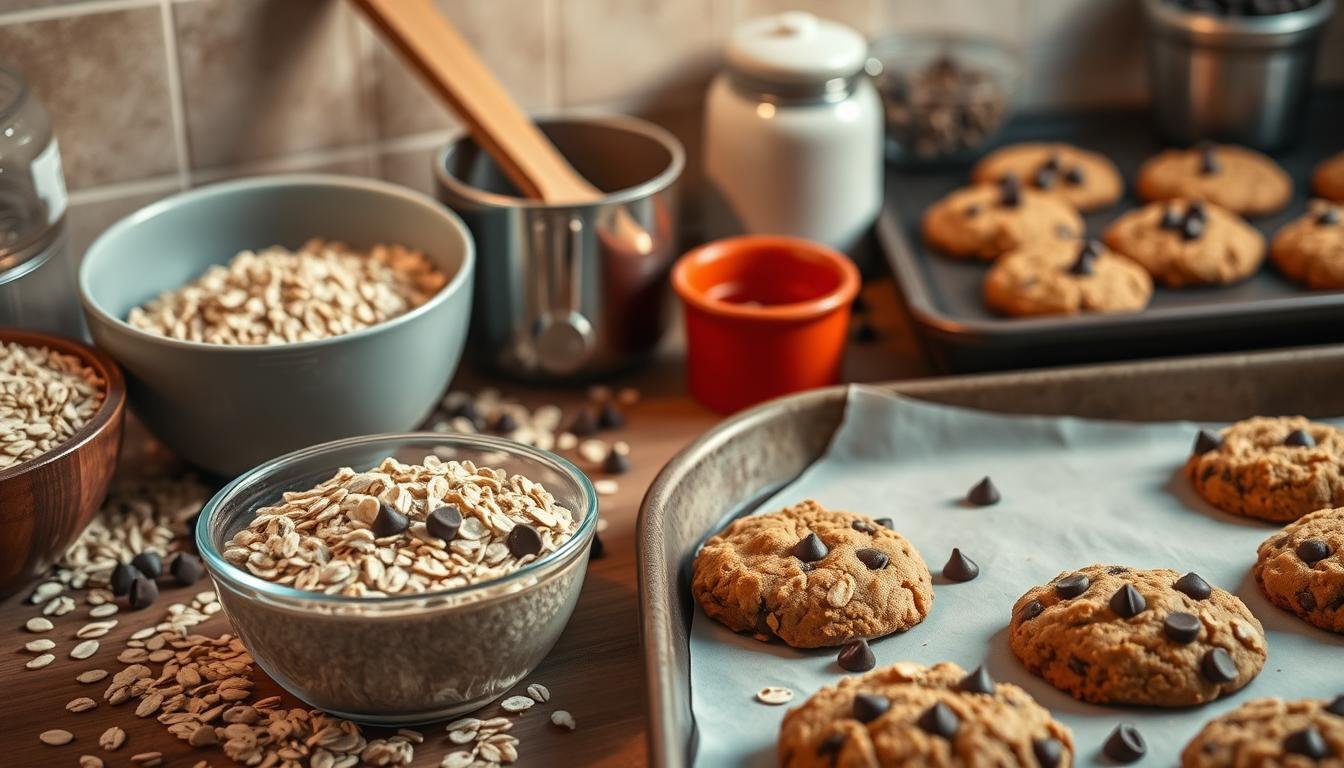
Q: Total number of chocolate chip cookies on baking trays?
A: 13